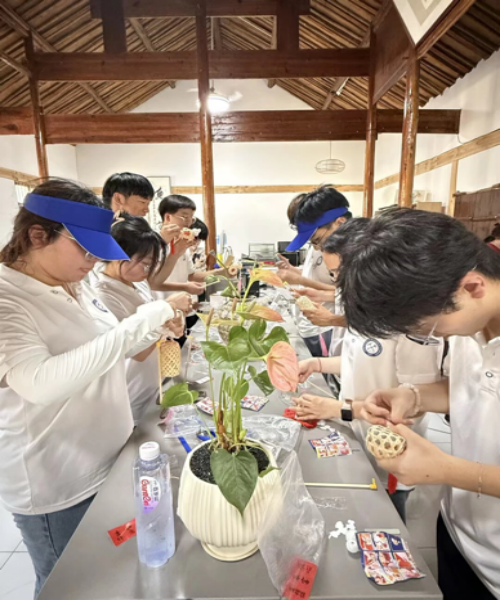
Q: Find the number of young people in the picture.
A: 9